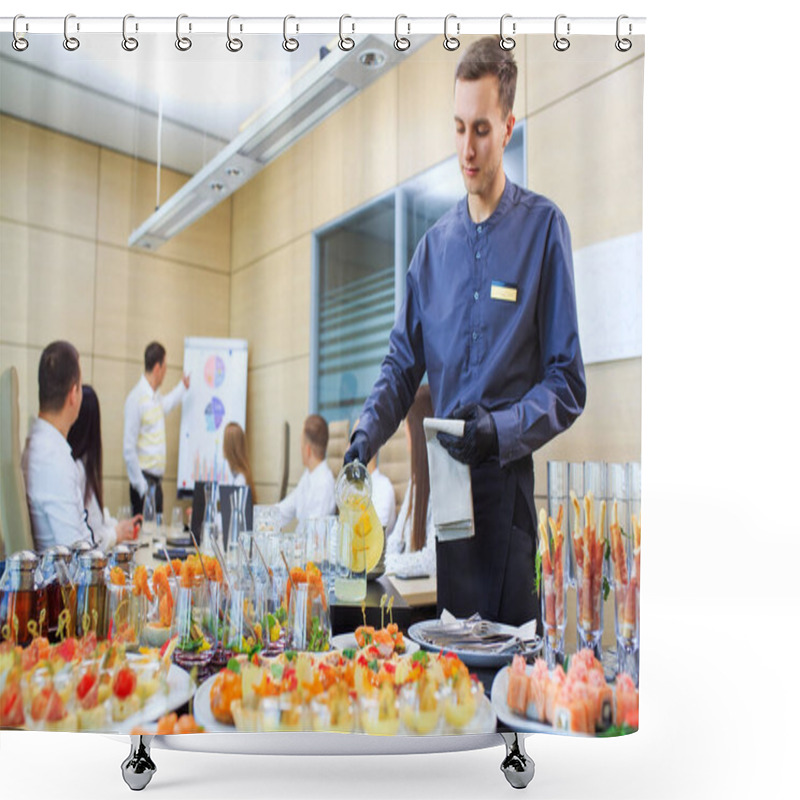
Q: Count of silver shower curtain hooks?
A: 12